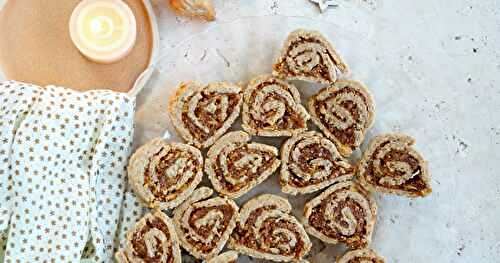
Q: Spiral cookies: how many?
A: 14